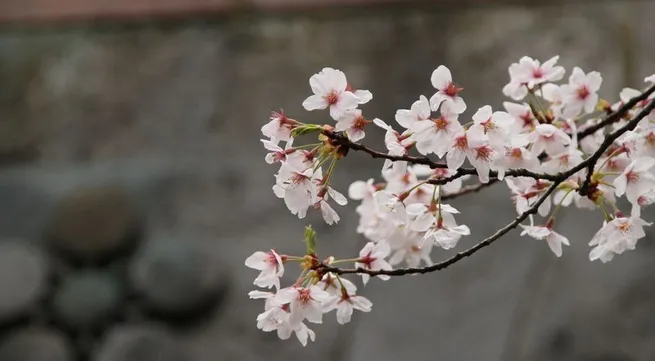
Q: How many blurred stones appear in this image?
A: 6